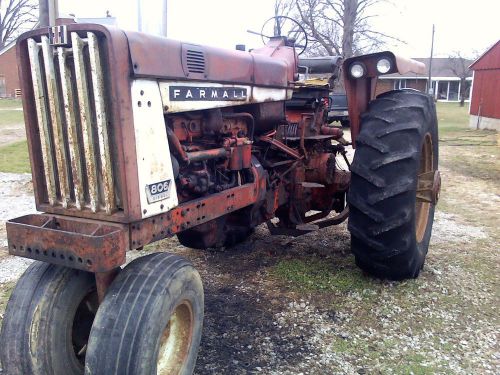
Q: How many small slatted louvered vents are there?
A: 1